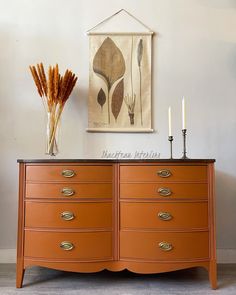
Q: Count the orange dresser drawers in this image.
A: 8